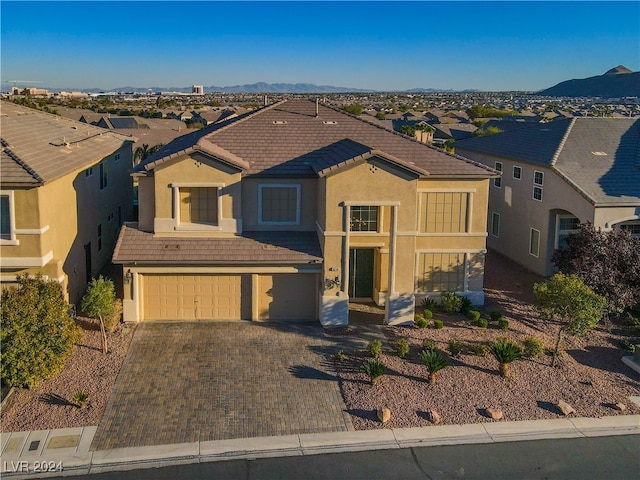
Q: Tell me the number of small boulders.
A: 5